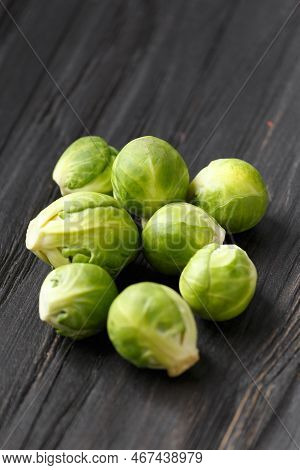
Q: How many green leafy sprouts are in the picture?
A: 8